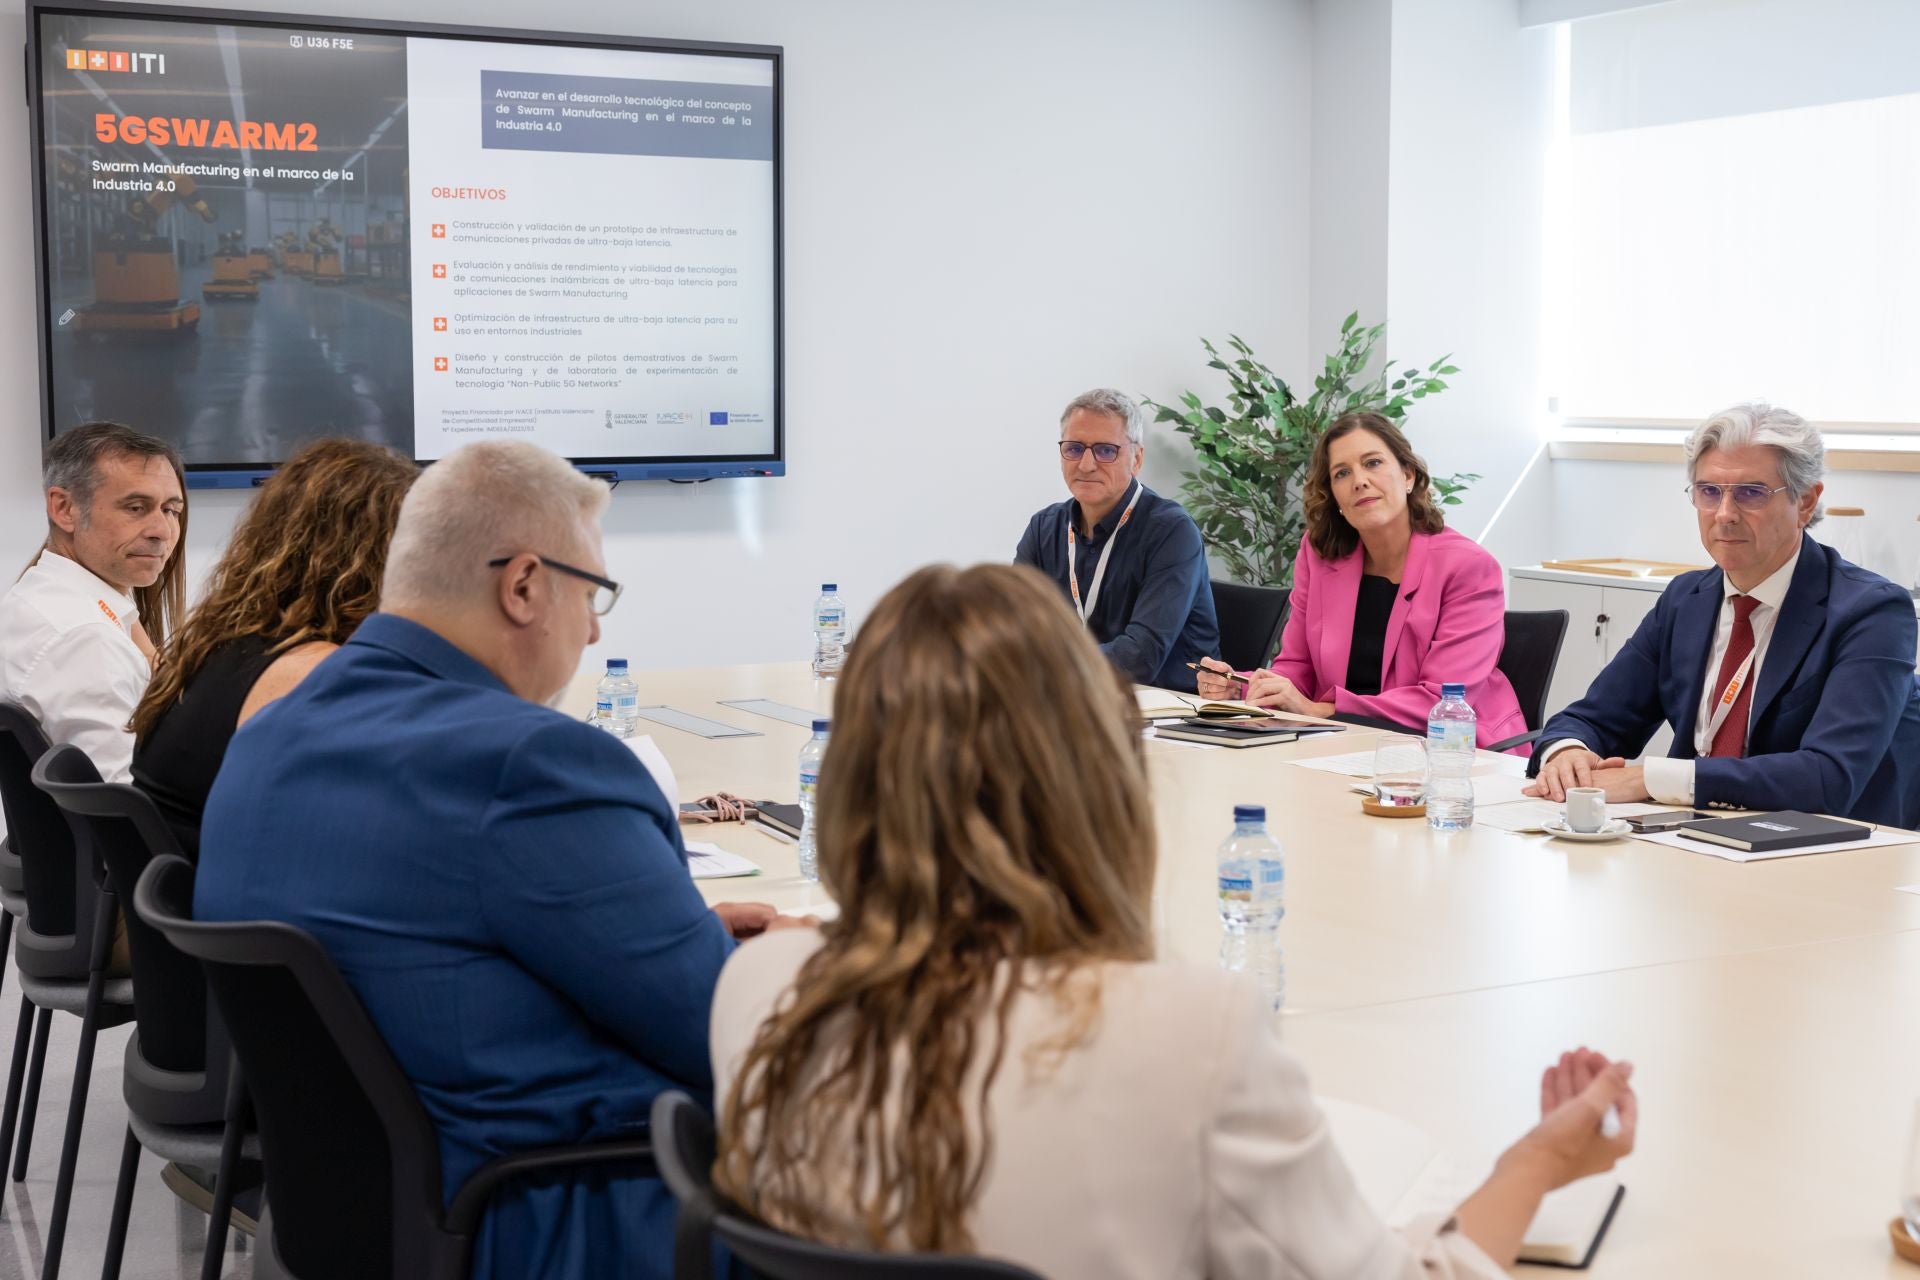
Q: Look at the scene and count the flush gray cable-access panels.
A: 2